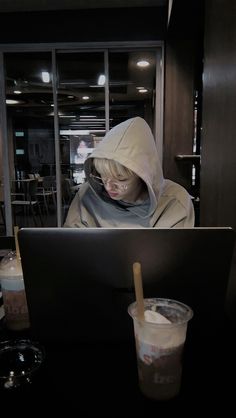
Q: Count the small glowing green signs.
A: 2